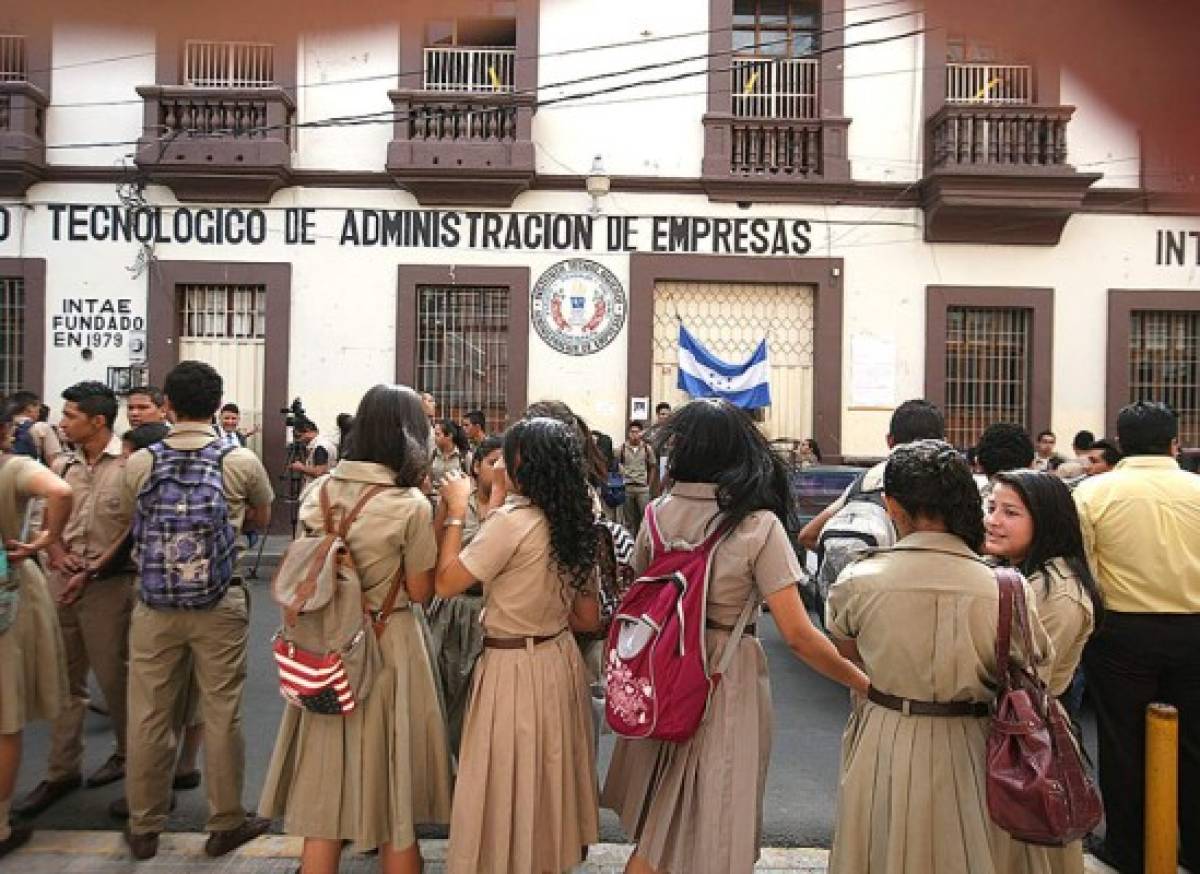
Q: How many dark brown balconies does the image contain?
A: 5